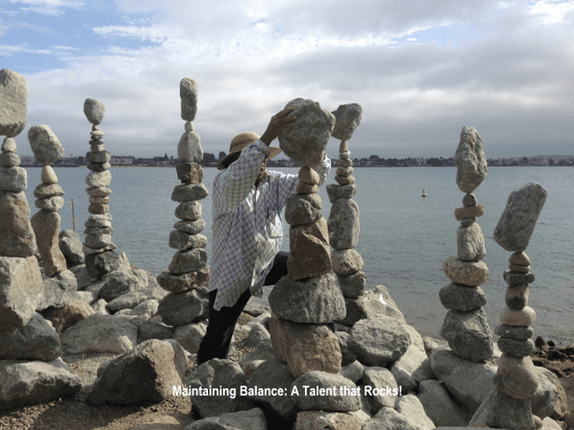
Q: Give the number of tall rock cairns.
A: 8